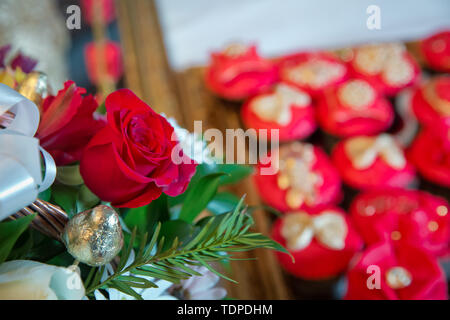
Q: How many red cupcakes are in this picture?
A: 13